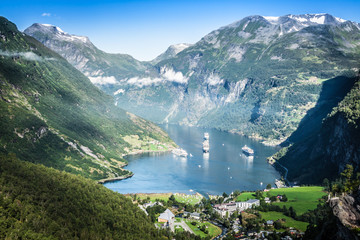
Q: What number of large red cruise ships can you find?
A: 0